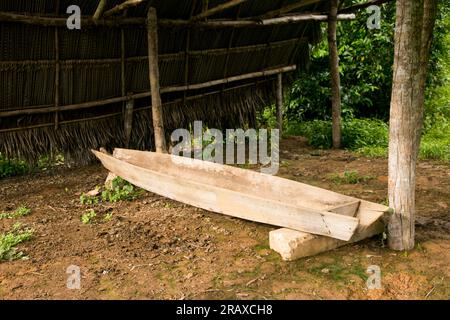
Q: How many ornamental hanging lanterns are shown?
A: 0